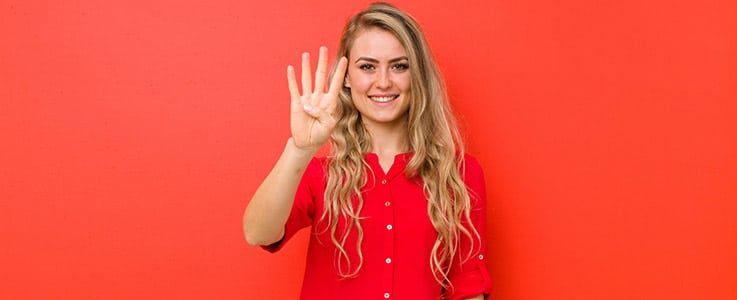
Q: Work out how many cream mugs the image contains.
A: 0